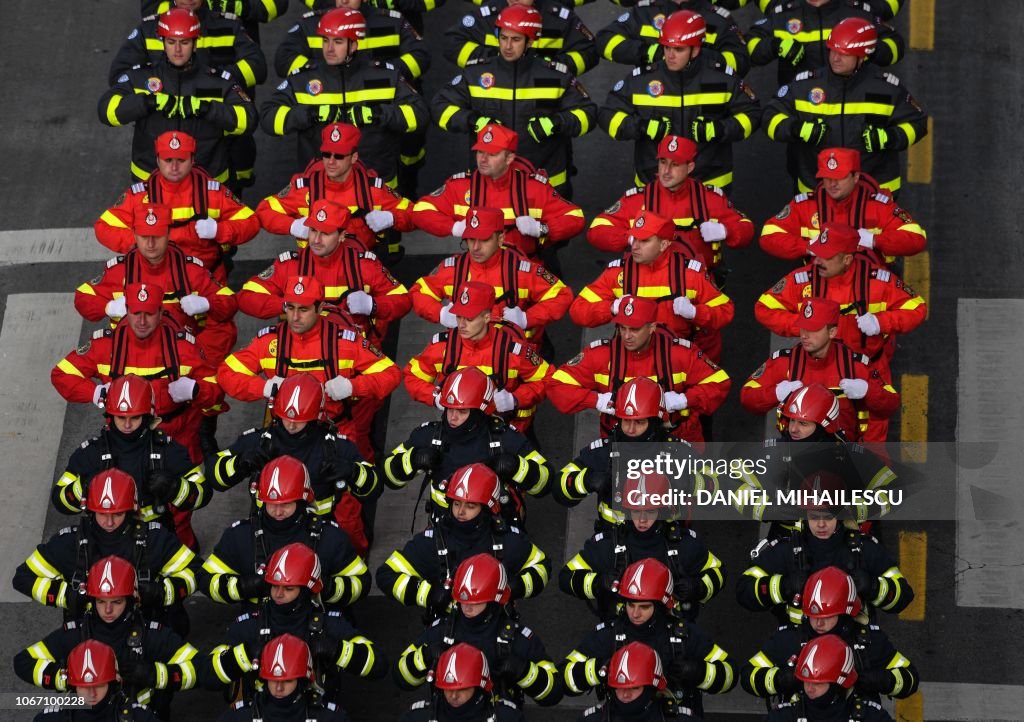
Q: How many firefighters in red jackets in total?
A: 15